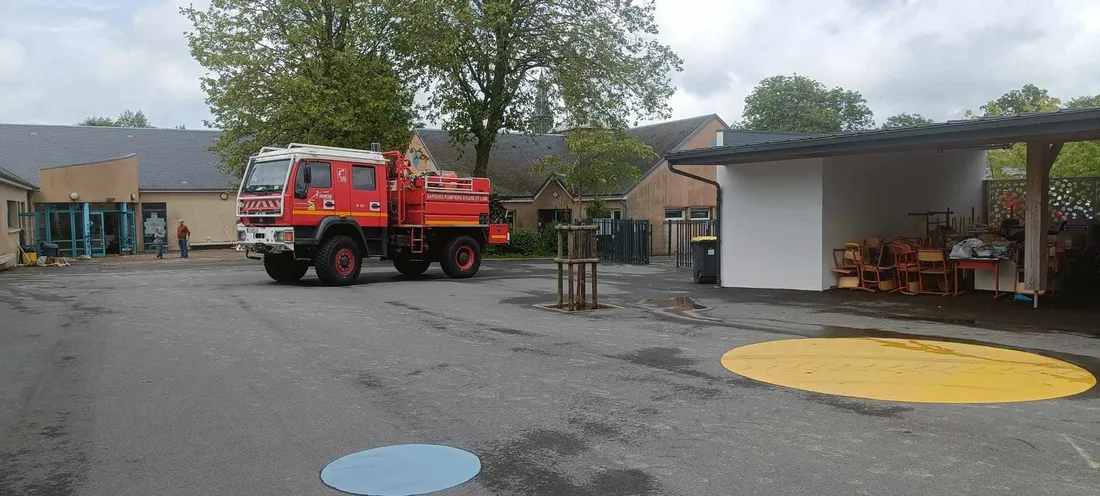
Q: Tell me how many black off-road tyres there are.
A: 4